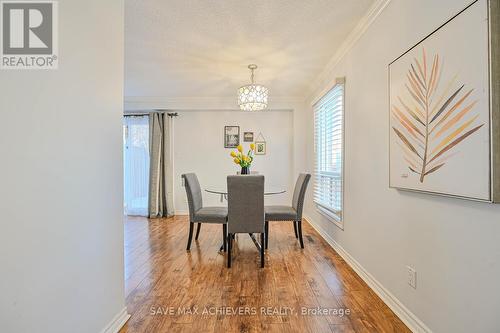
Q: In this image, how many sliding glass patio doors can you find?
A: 1